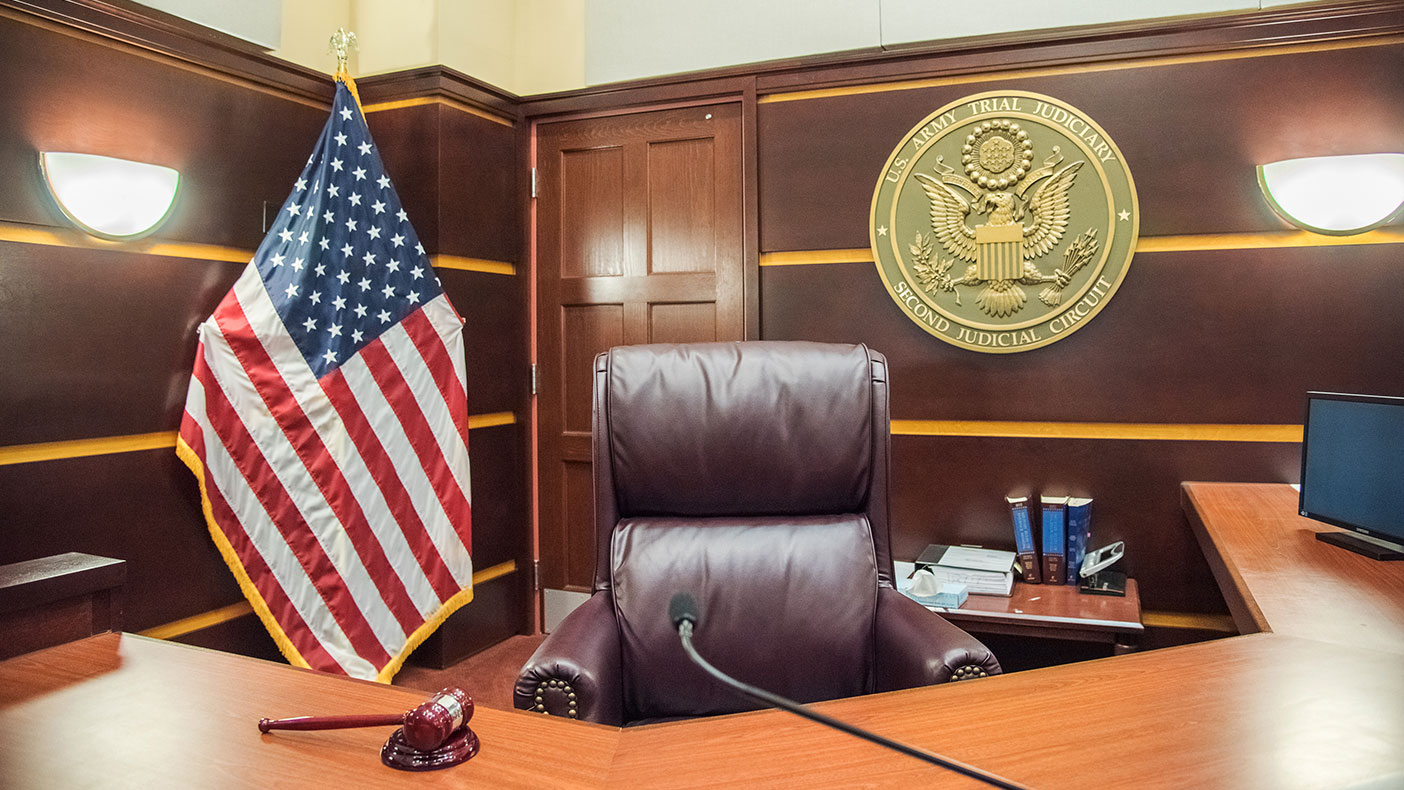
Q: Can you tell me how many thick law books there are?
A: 3